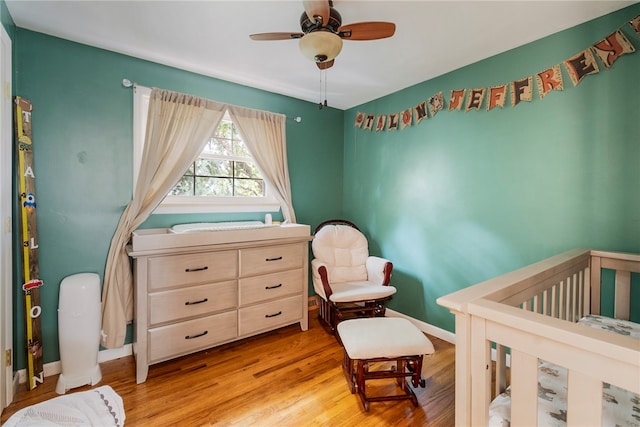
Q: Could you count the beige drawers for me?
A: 6